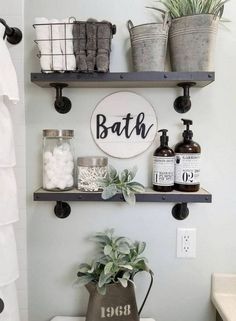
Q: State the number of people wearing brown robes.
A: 0